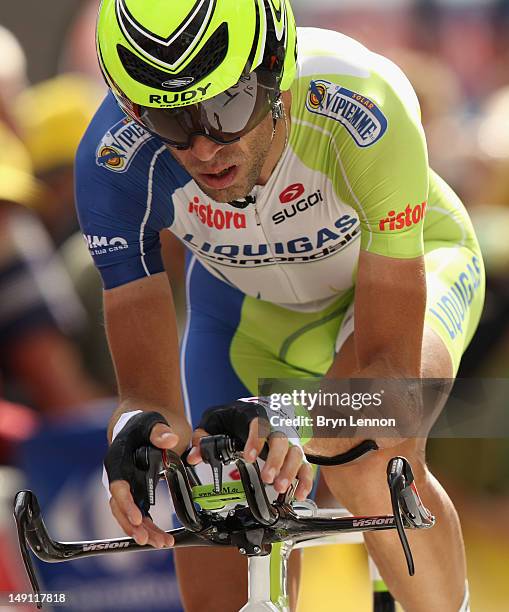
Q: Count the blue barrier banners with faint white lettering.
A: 1